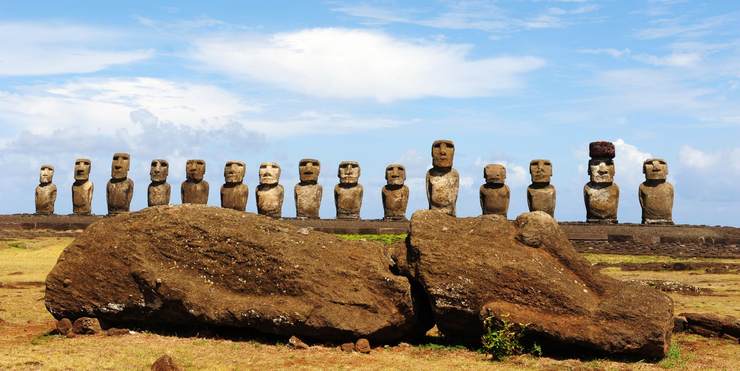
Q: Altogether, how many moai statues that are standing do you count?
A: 15